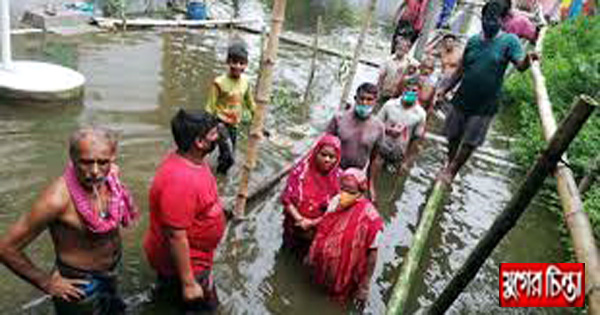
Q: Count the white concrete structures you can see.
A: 1